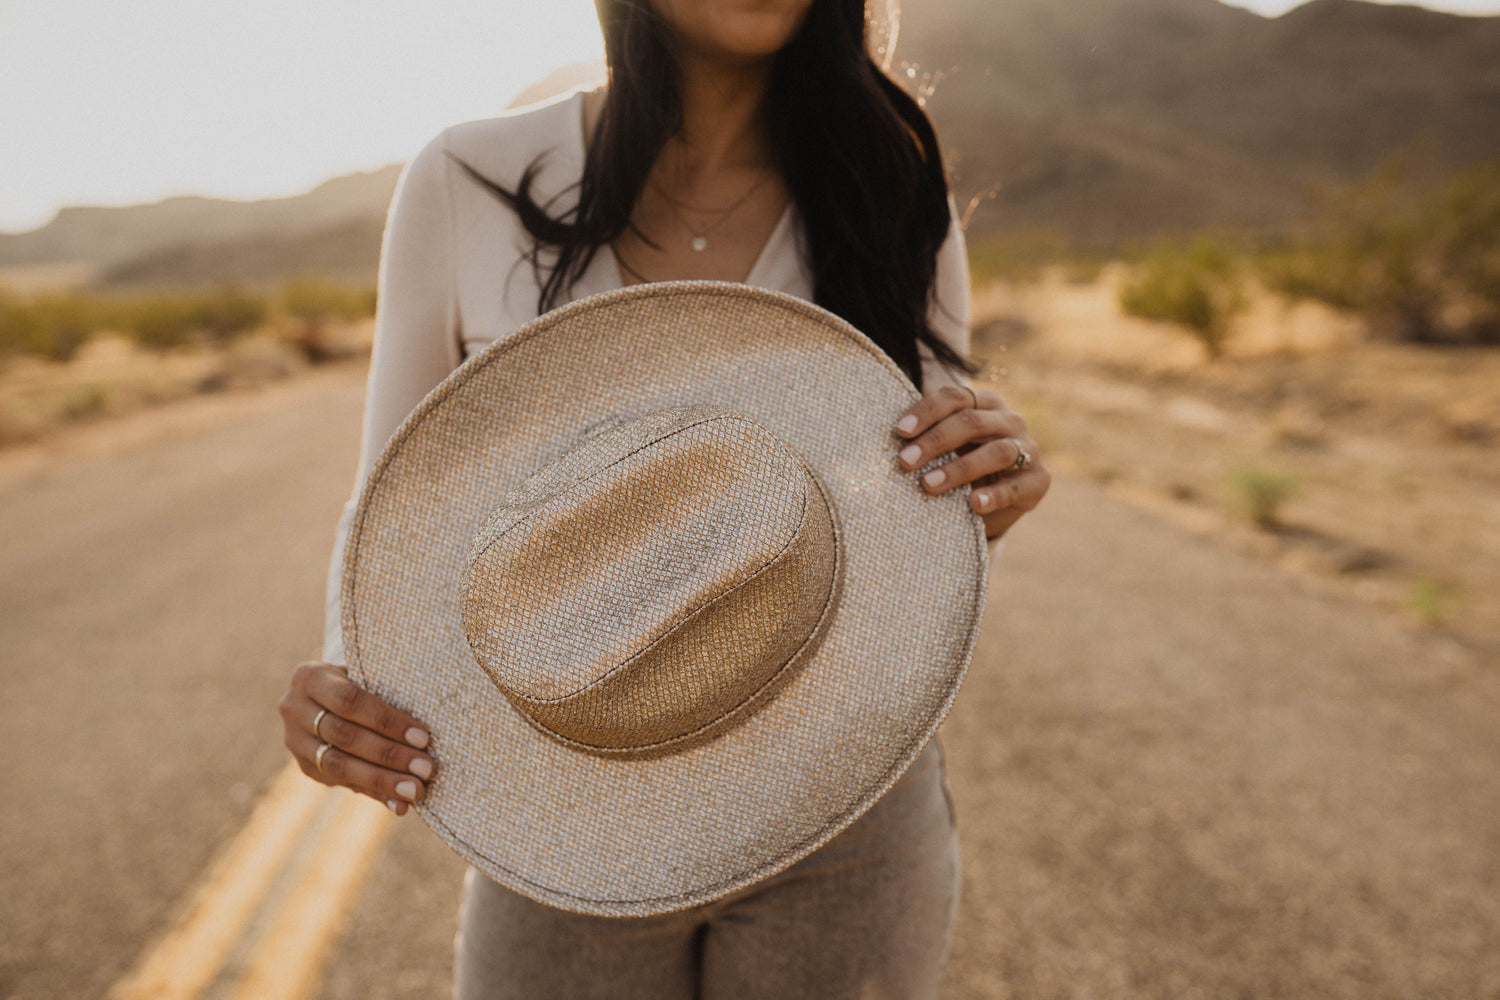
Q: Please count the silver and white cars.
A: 0